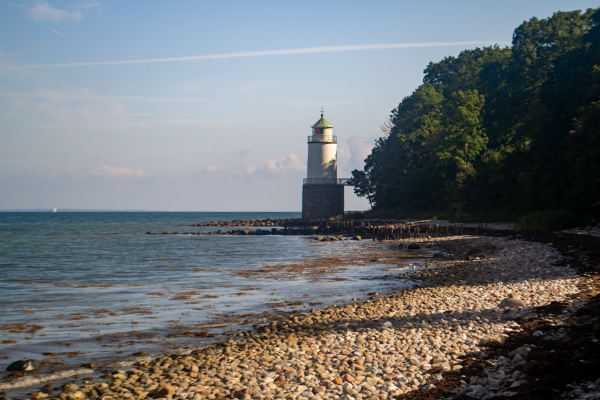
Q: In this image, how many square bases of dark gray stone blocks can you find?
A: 1